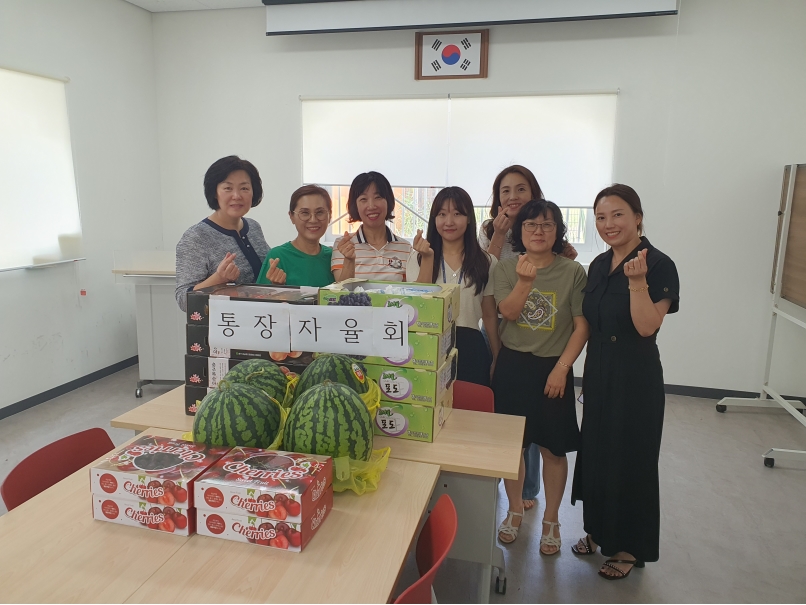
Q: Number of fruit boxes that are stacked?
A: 12